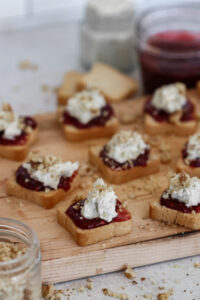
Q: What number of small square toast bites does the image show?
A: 8